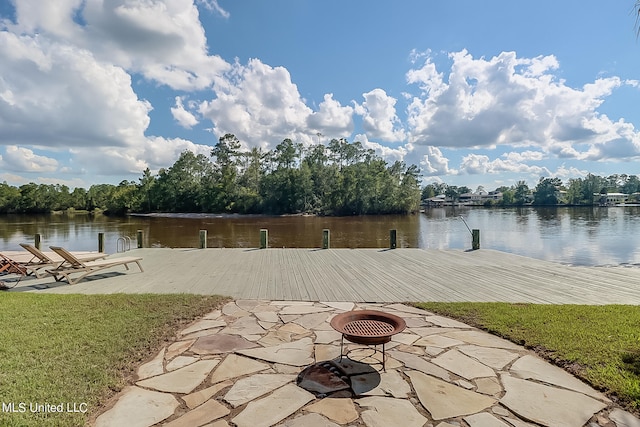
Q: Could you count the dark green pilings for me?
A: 8